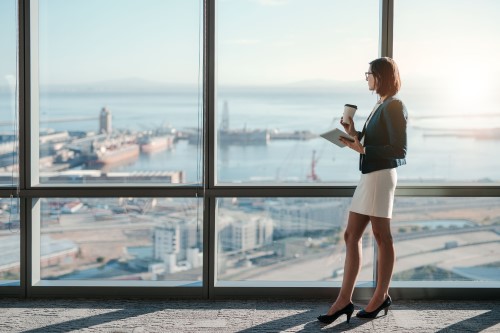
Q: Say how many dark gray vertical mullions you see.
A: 3